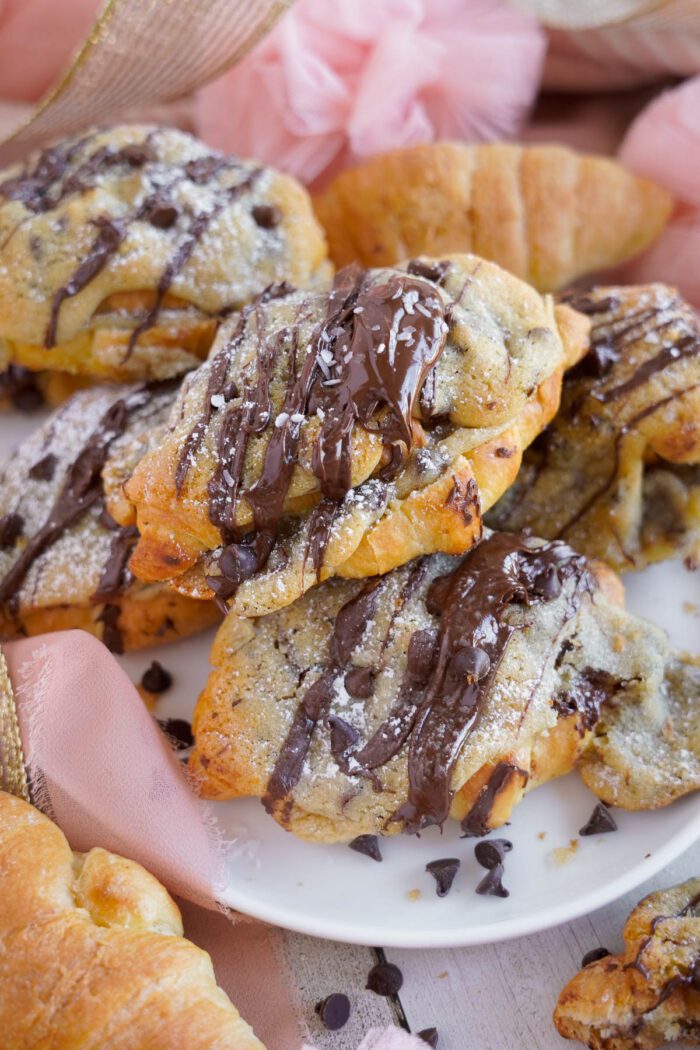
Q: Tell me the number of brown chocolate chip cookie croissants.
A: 6